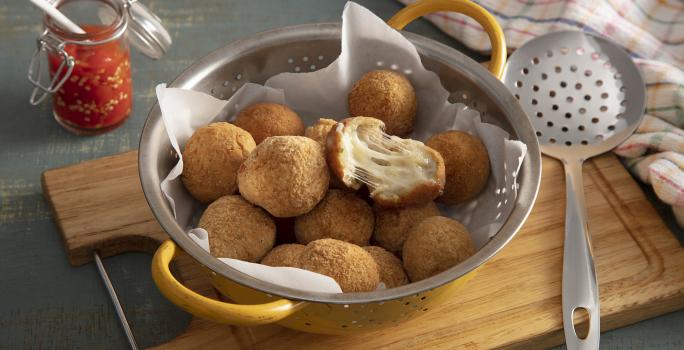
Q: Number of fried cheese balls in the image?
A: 14